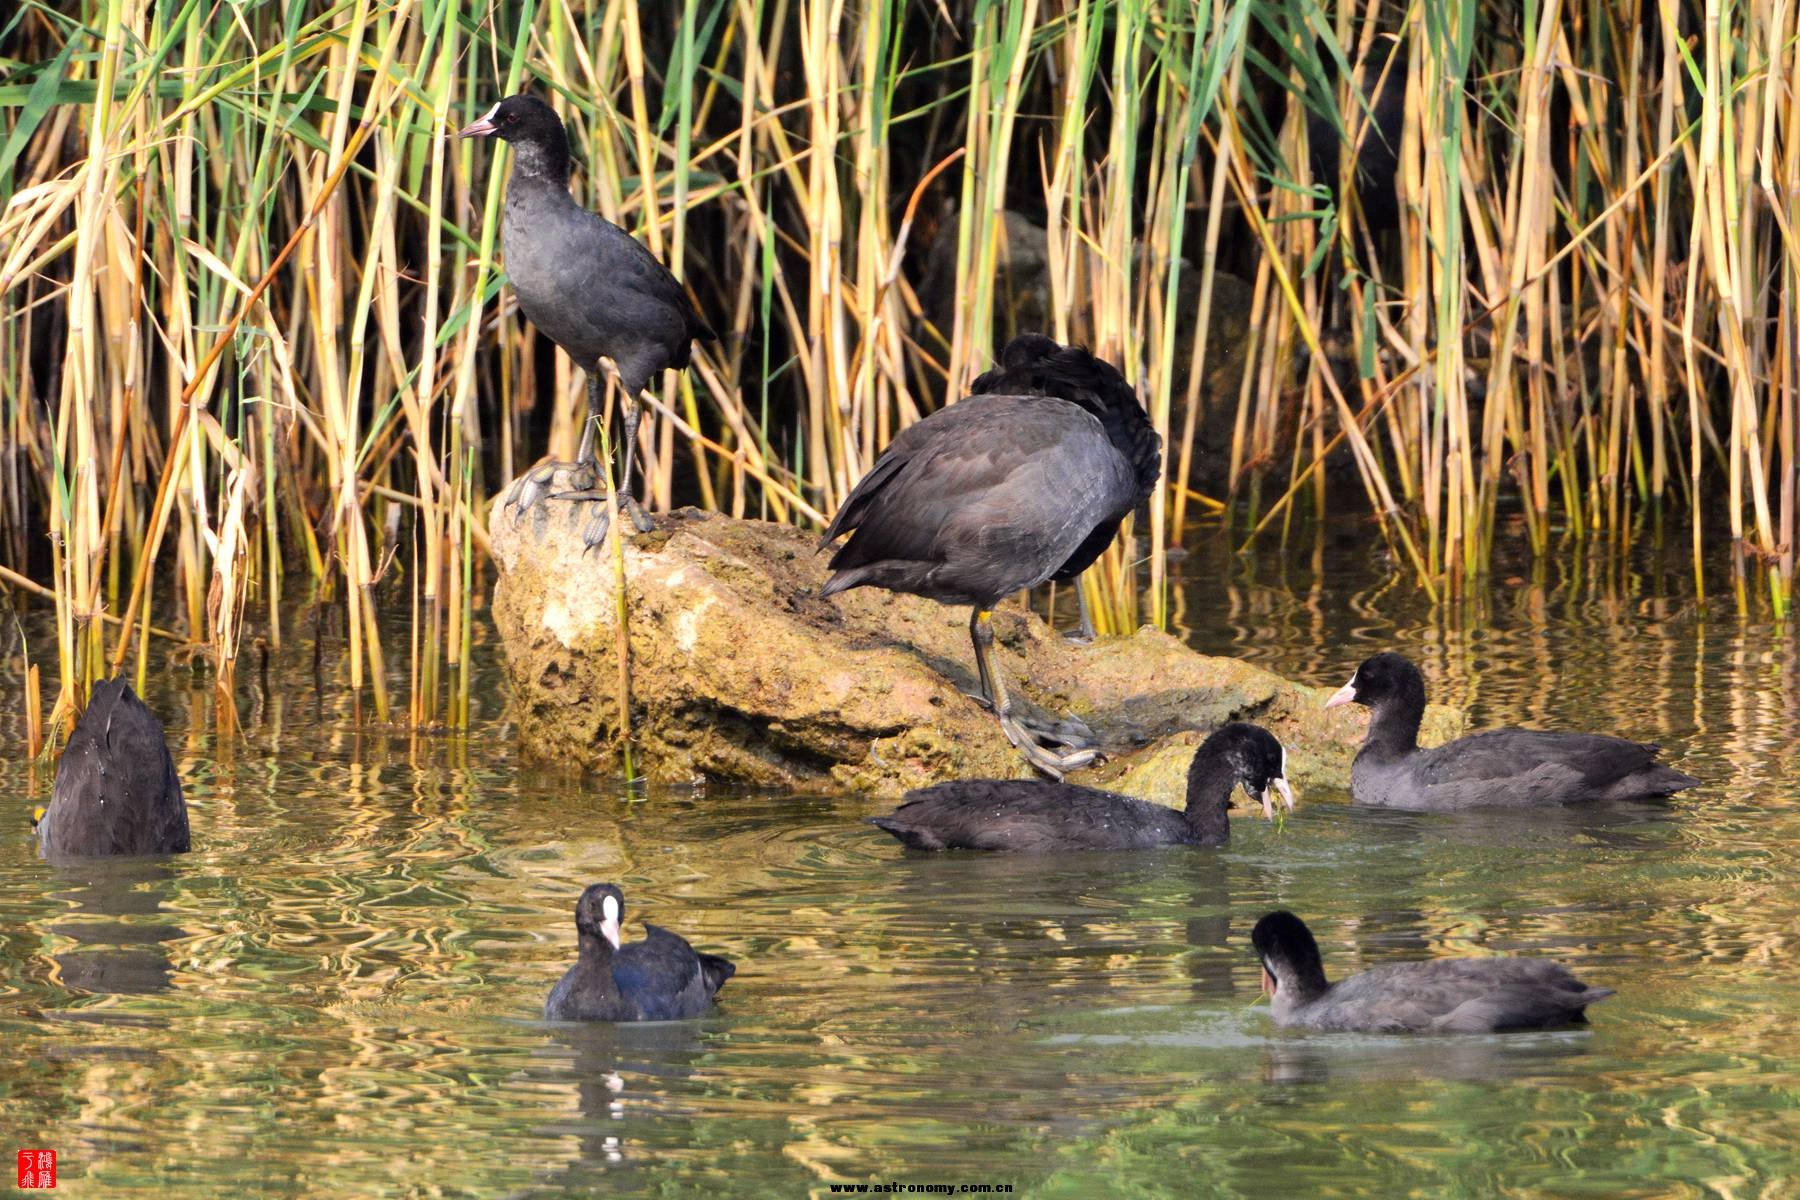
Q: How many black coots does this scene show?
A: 8